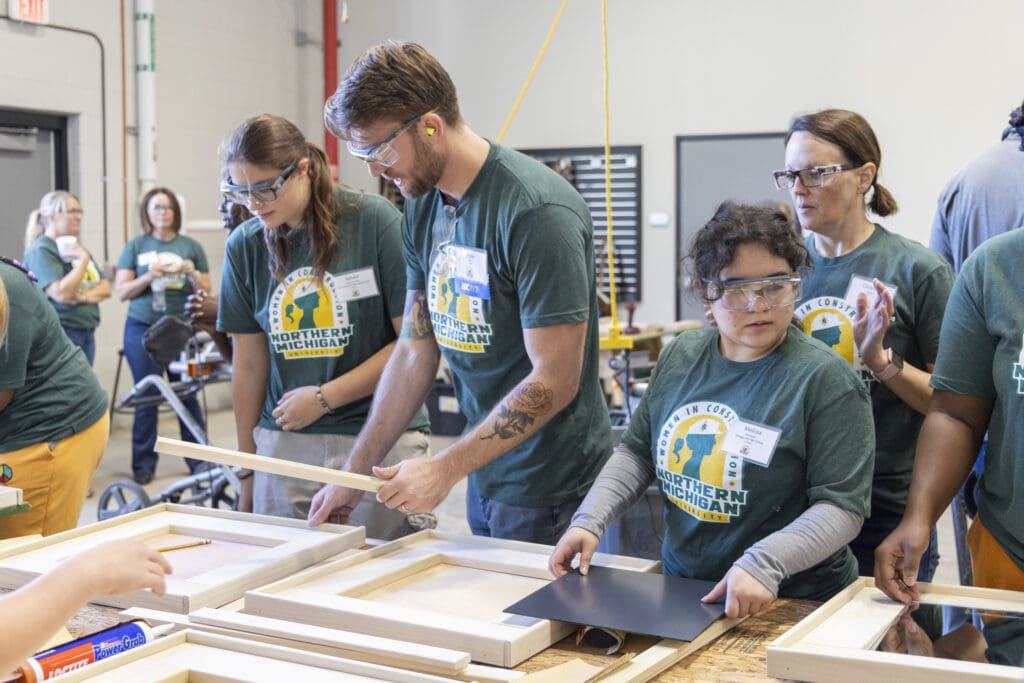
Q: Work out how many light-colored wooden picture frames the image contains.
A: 4